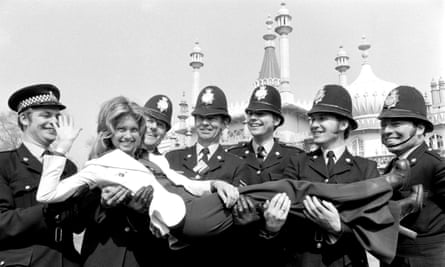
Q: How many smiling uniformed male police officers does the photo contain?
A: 6